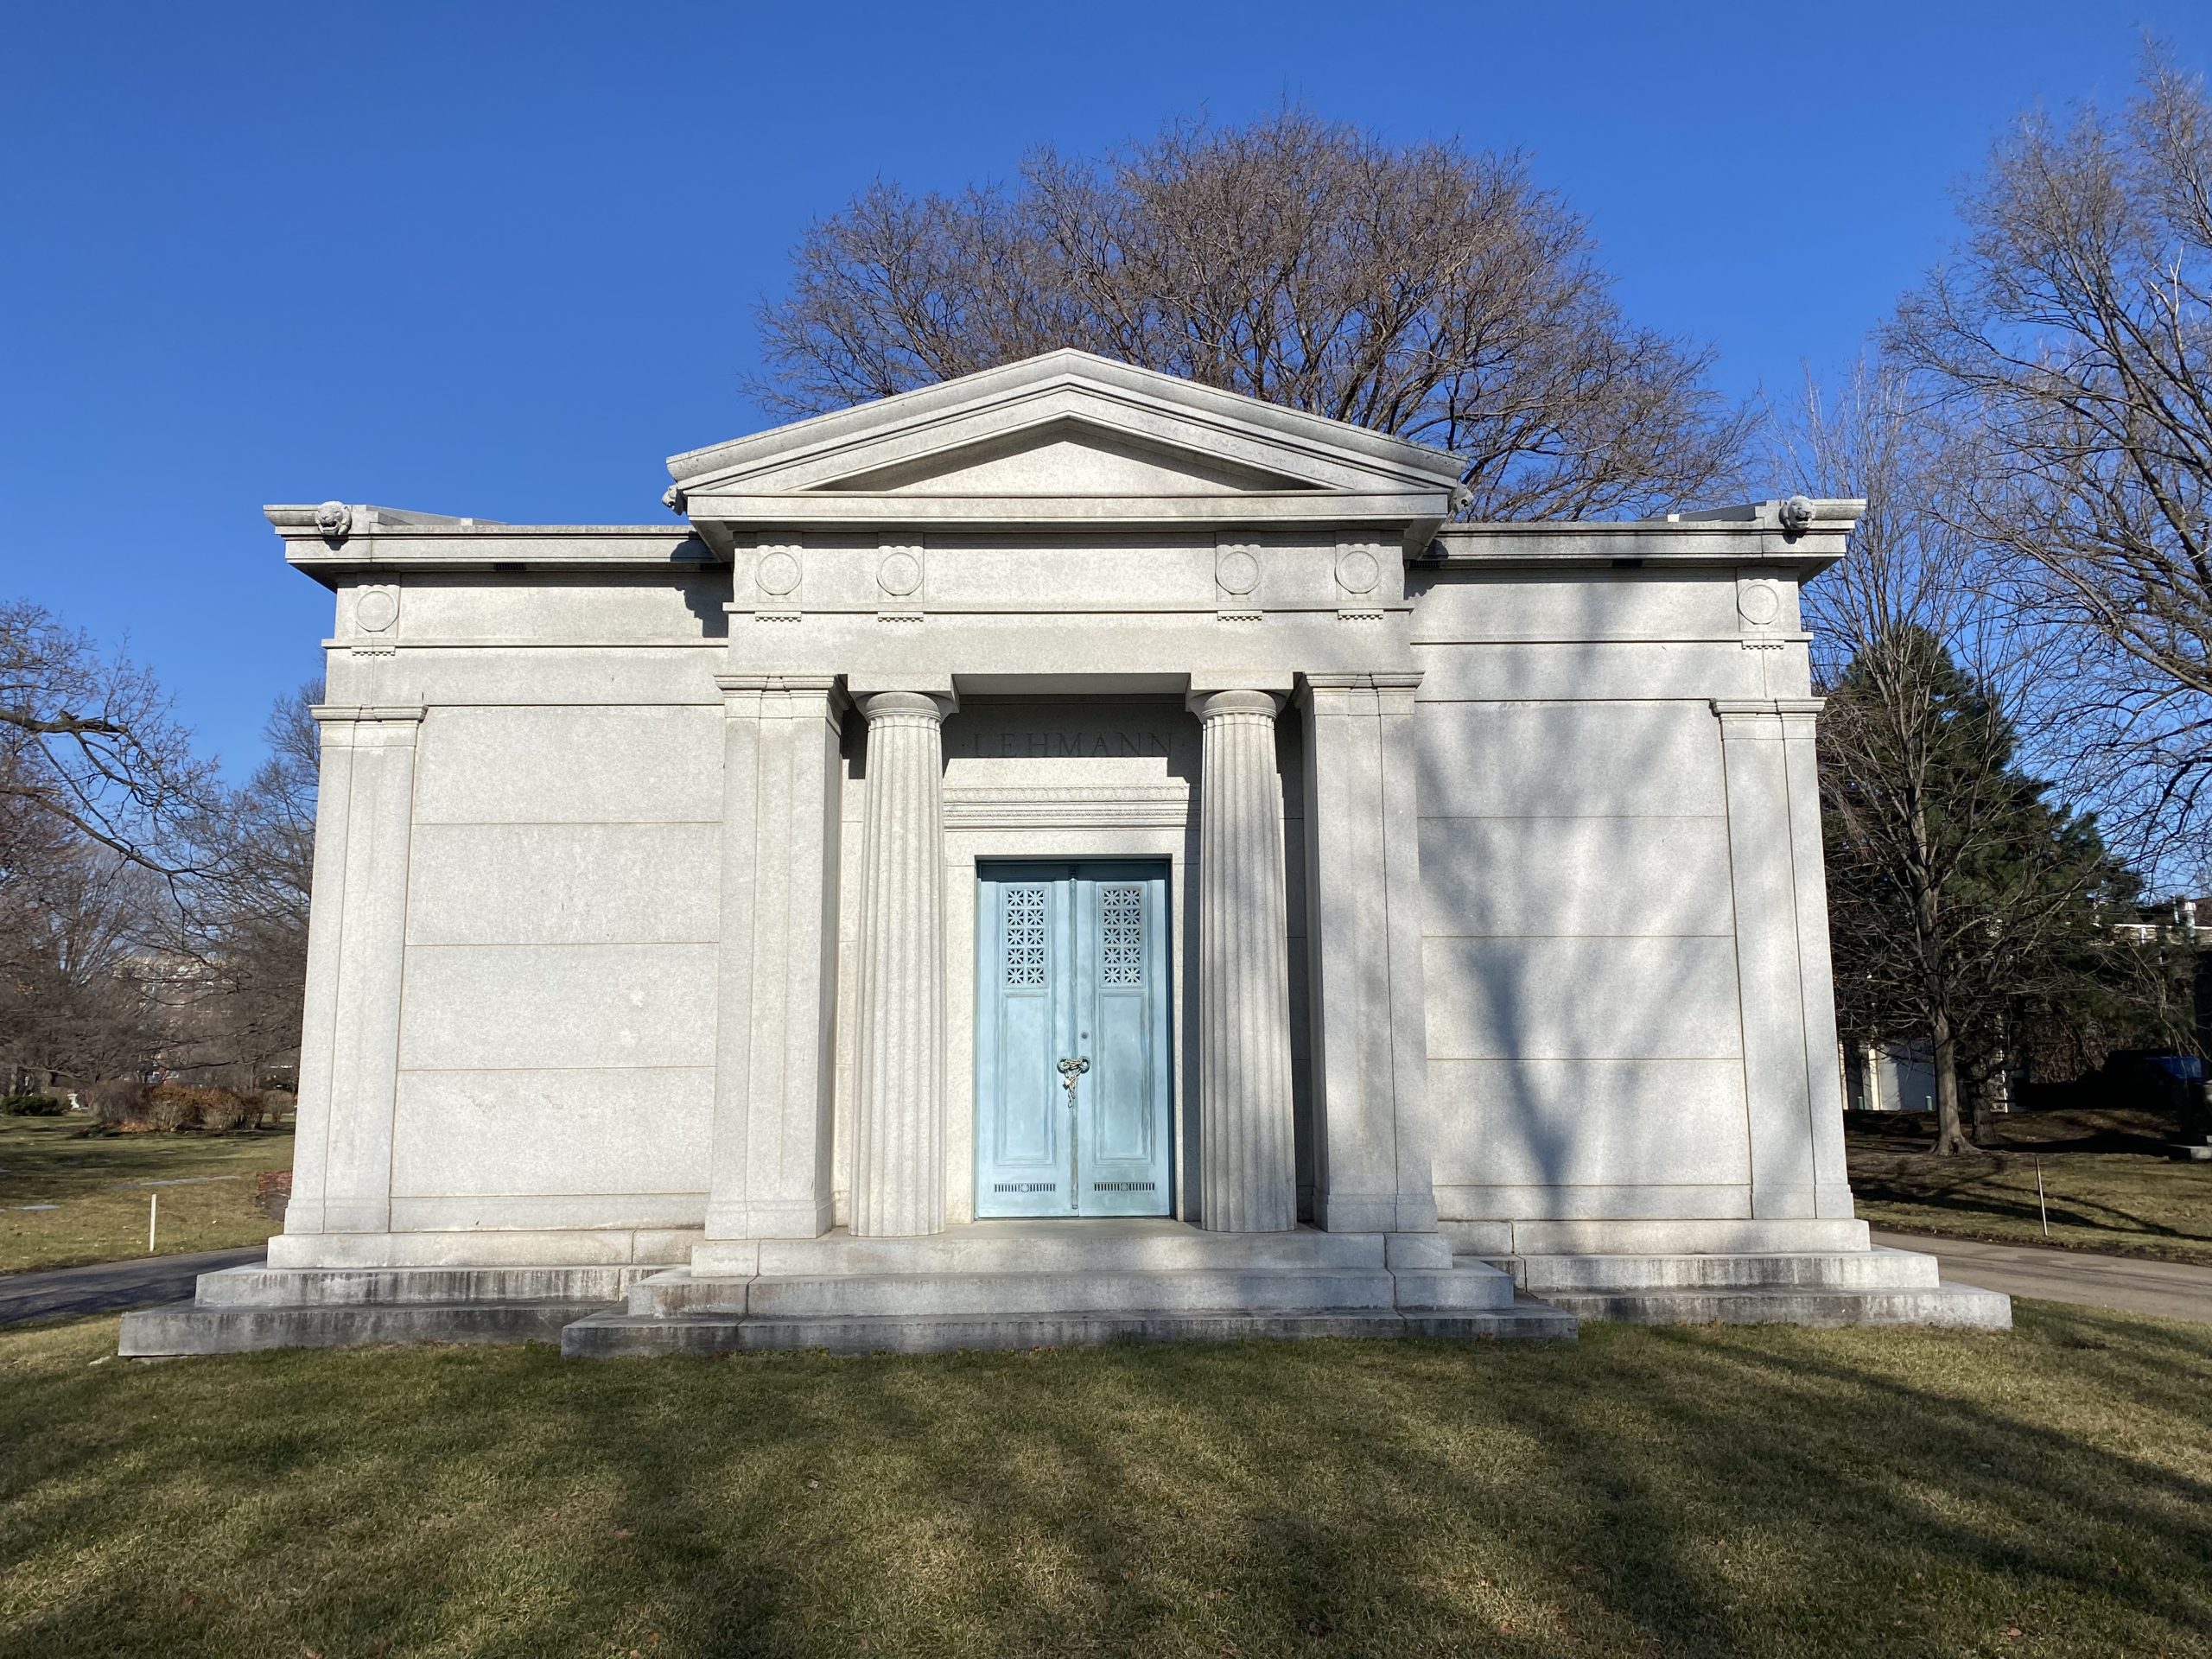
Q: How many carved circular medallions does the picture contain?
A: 6